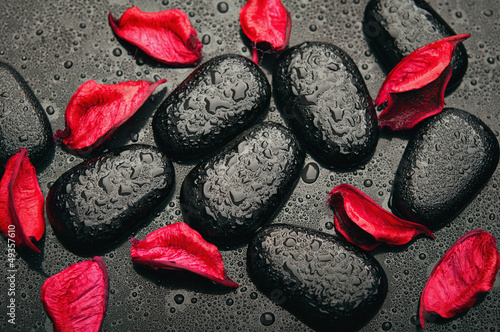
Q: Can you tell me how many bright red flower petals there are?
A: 9